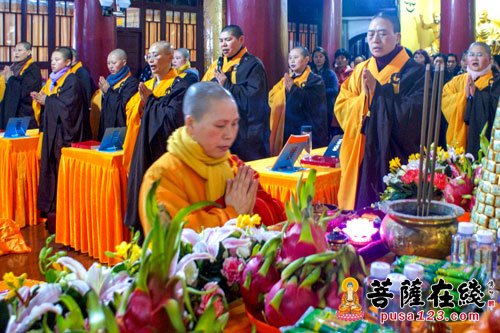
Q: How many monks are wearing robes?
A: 11